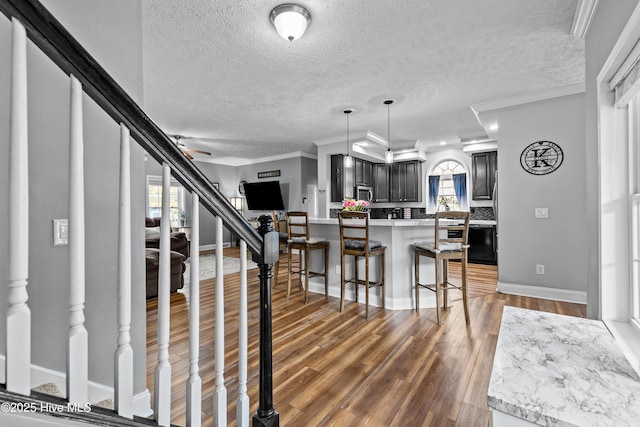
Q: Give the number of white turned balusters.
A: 7